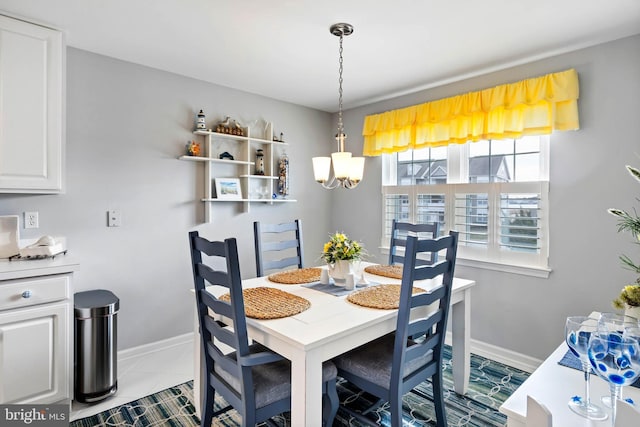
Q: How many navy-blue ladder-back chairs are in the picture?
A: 4